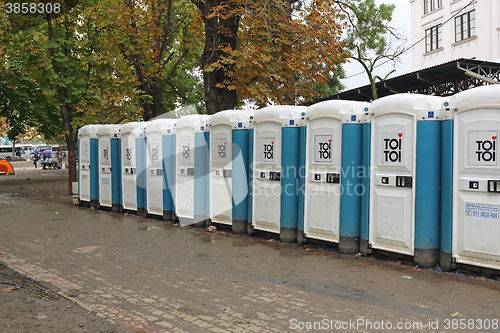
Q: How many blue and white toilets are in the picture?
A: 10